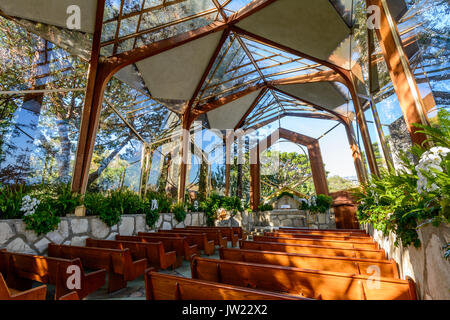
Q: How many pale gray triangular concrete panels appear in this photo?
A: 5